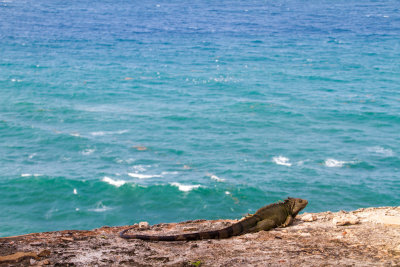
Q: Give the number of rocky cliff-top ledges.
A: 1